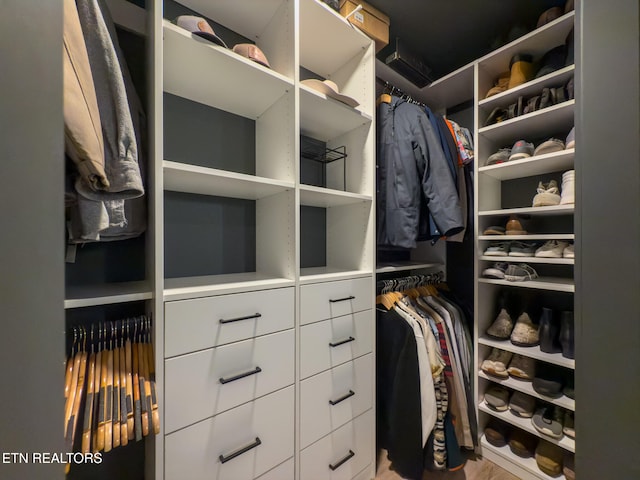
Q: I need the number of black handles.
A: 7